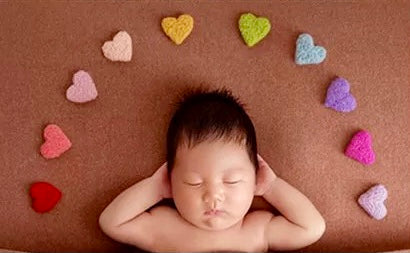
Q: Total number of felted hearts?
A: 10